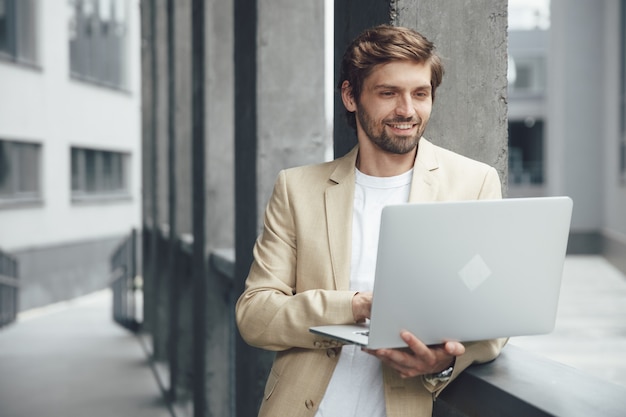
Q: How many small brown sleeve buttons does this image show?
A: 3